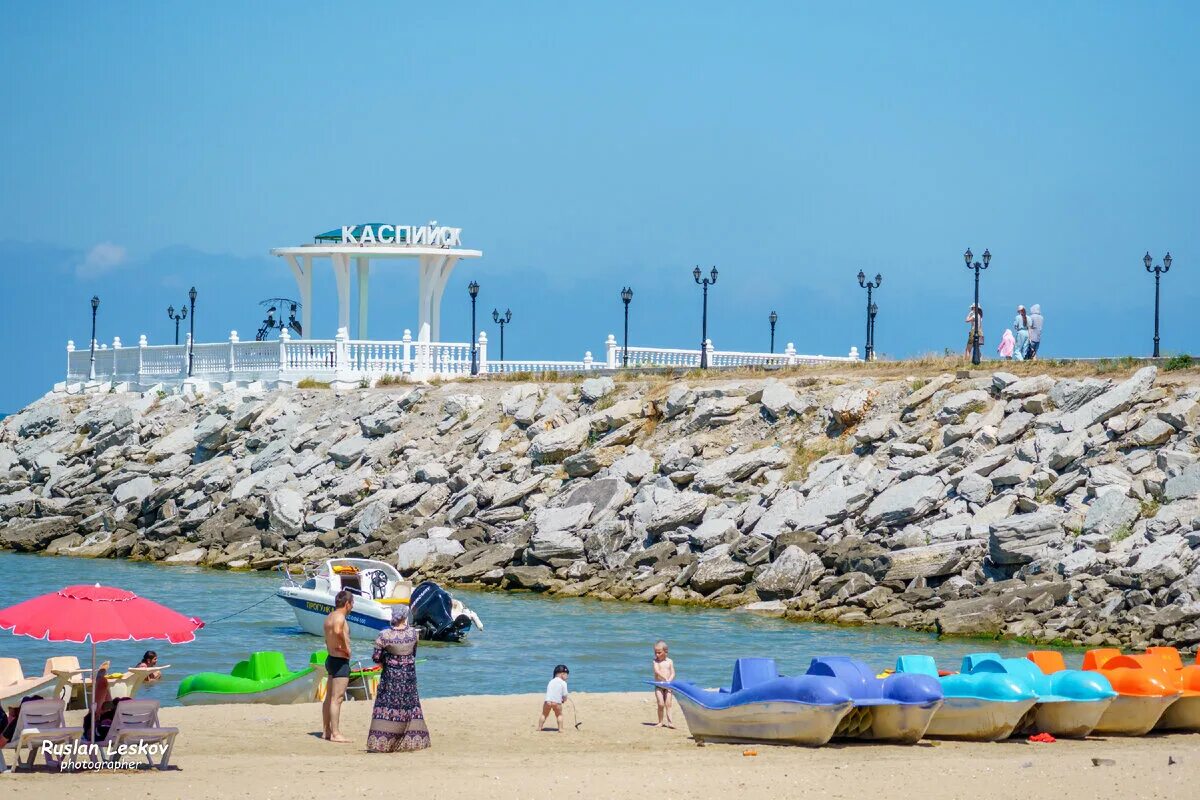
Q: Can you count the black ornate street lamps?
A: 12